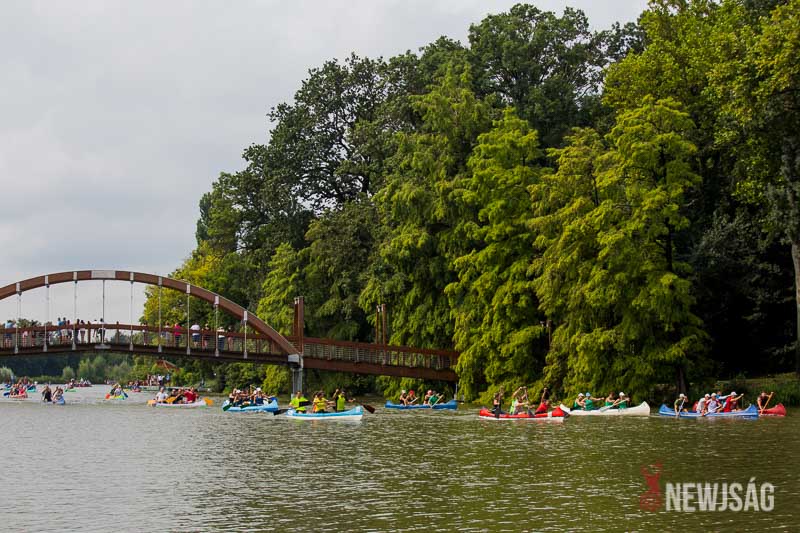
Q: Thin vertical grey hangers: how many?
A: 9